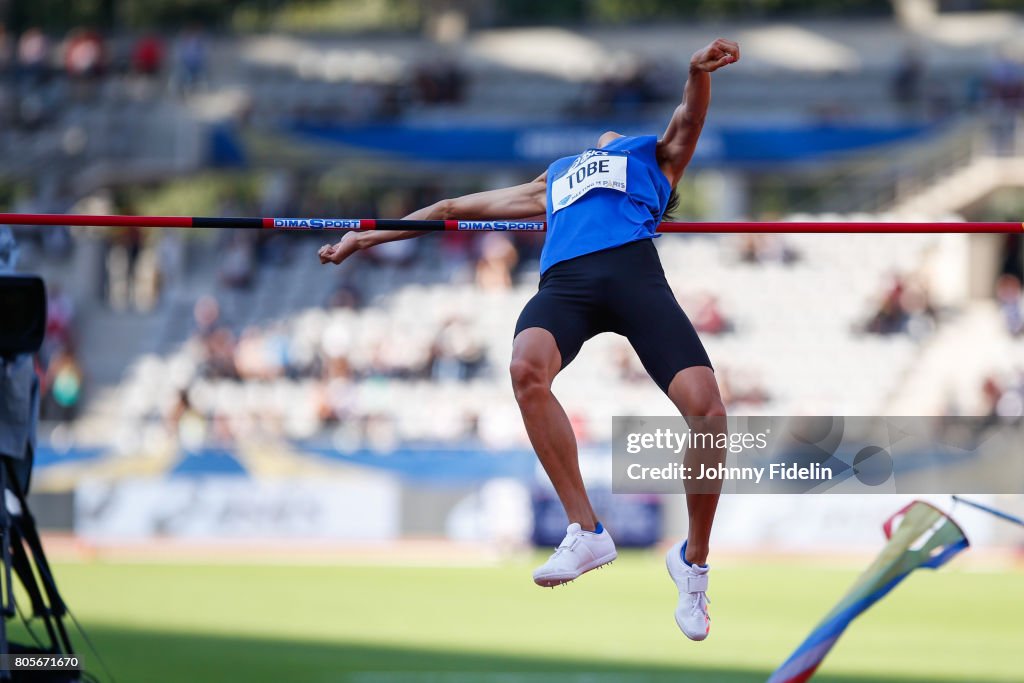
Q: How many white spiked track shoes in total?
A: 2